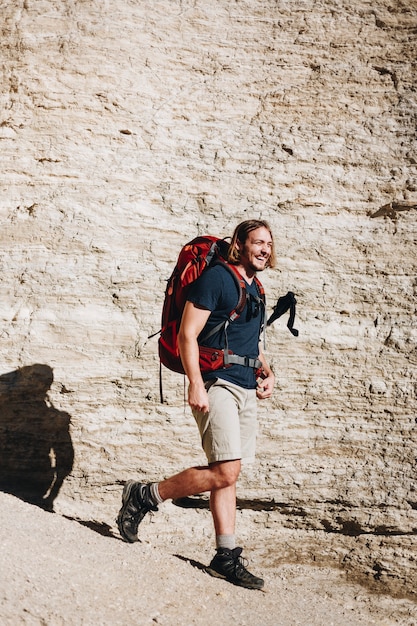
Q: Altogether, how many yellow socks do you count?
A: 0